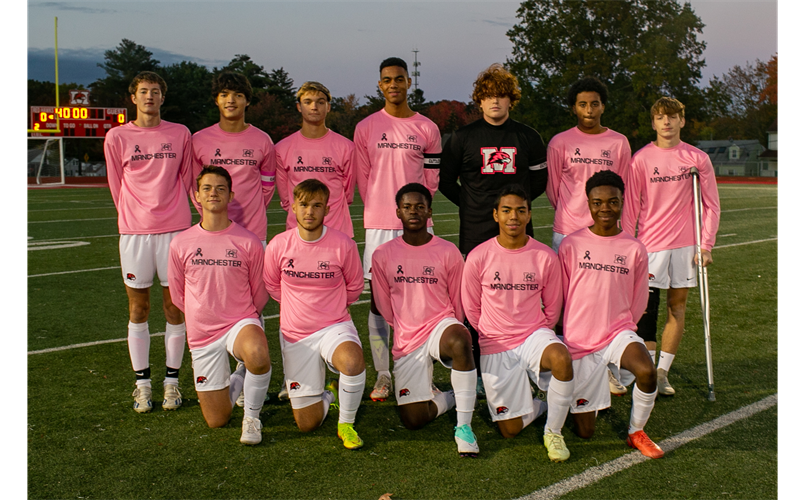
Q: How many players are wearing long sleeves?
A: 12